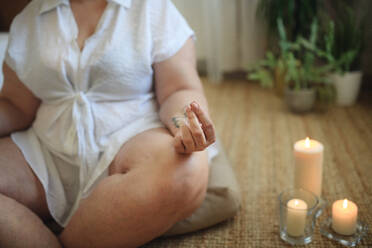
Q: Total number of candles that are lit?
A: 3